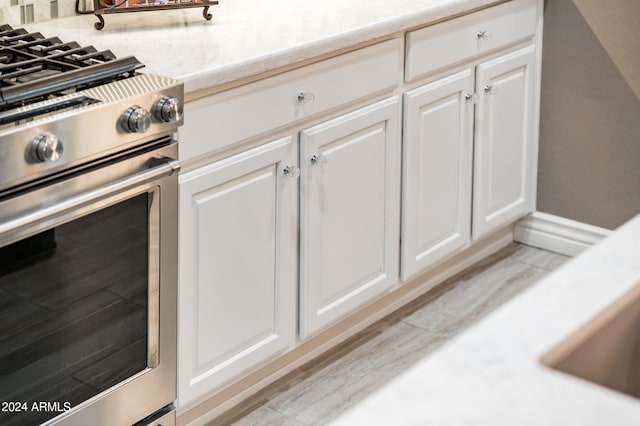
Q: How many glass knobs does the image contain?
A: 6